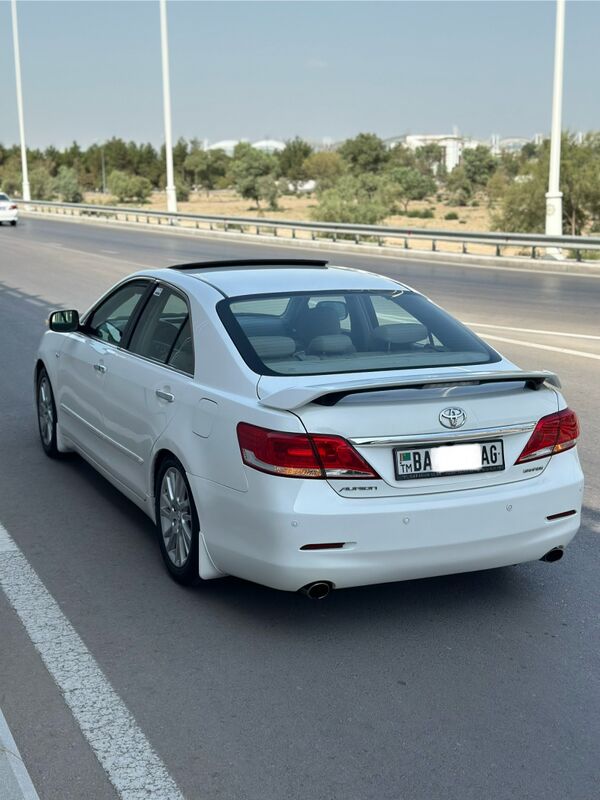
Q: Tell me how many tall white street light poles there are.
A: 3